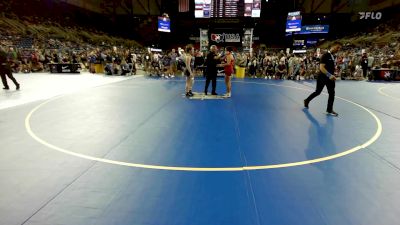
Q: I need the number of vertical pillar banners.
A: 2